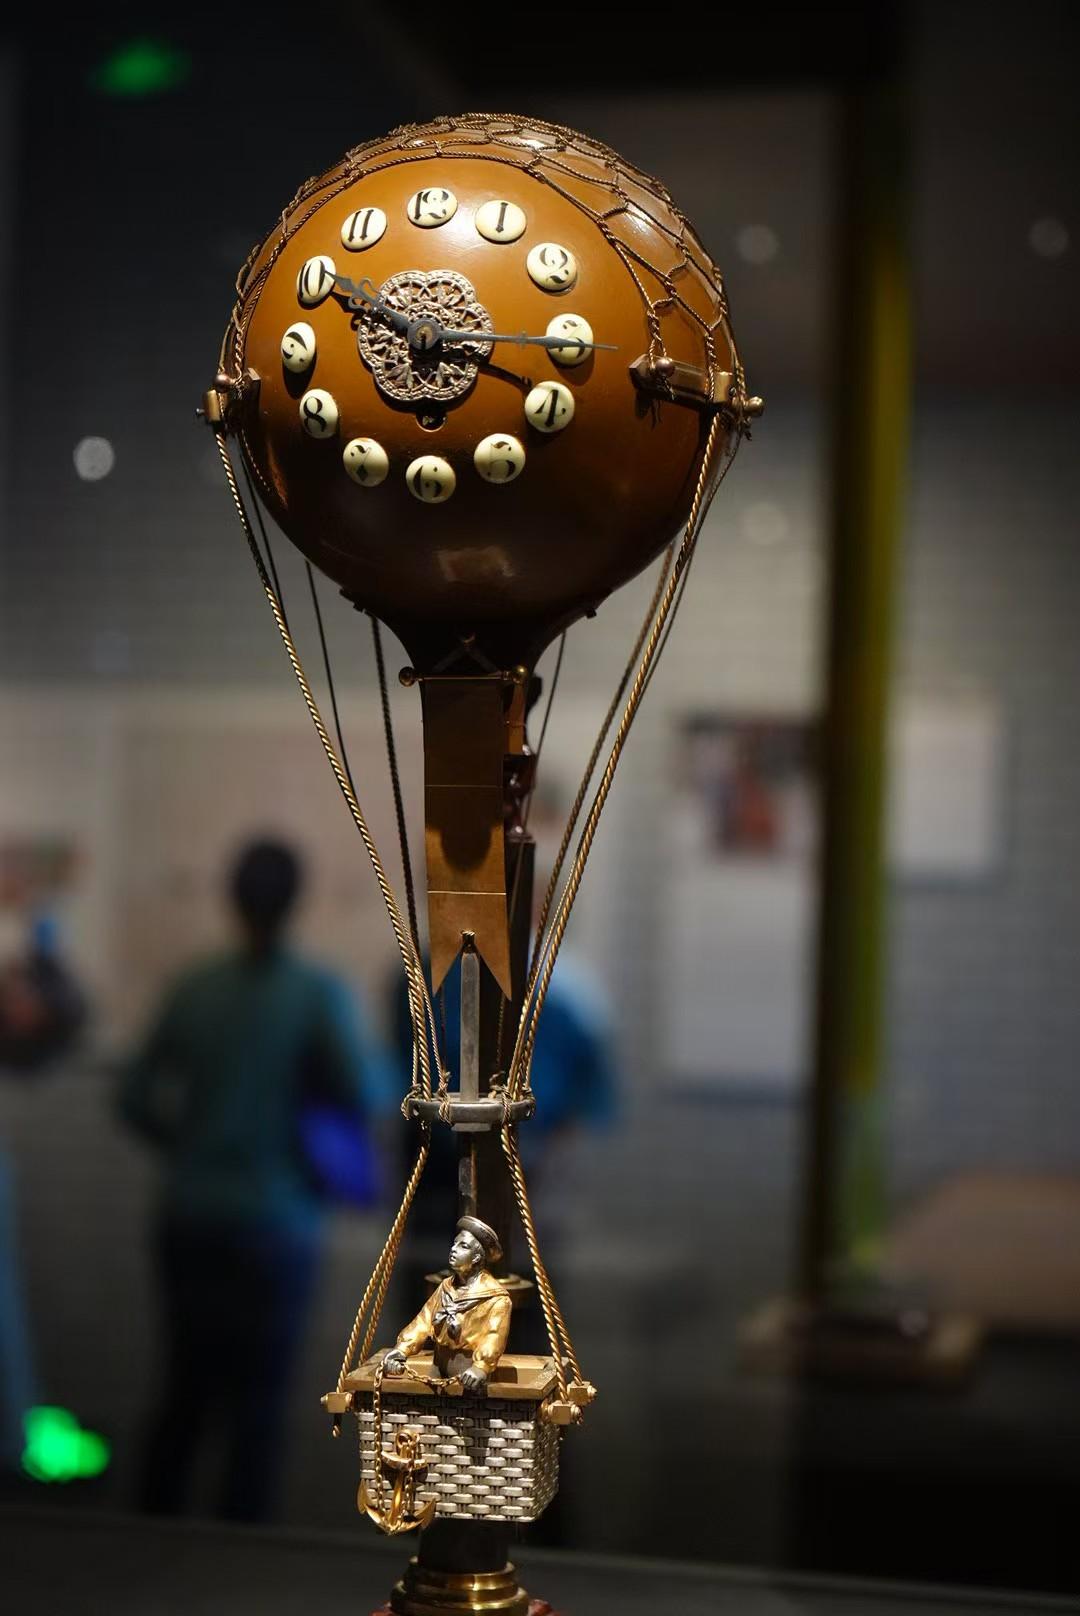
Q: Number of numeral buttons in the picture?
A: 12